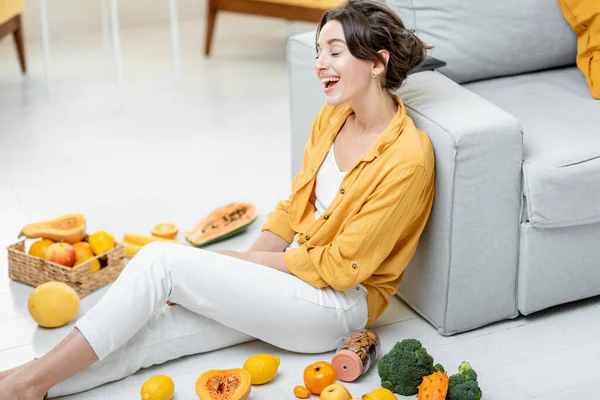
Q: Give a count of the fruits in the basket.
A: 6